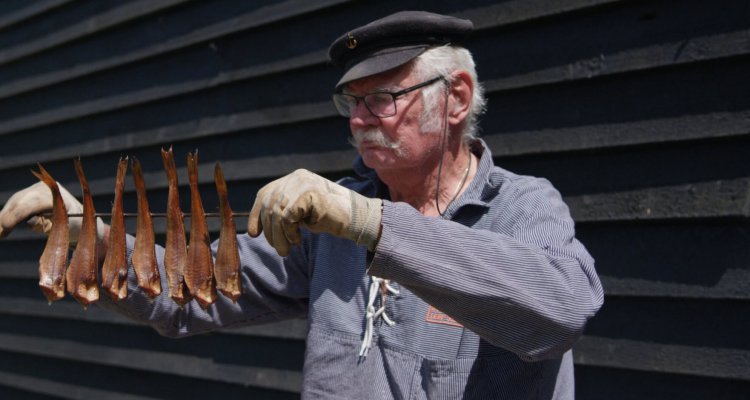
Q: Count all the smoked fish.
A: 7